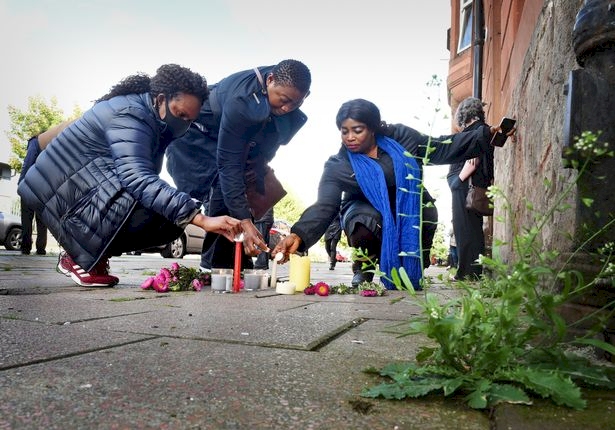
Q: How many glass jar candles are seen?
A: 2